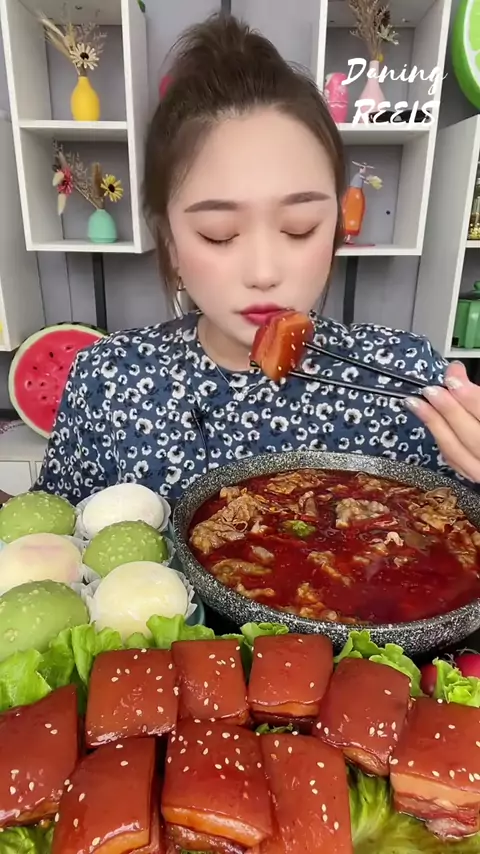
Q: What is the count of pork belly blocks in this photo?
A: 10